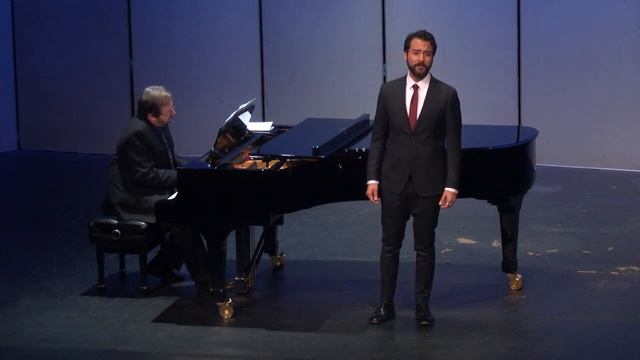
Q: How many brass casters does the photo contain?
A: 3